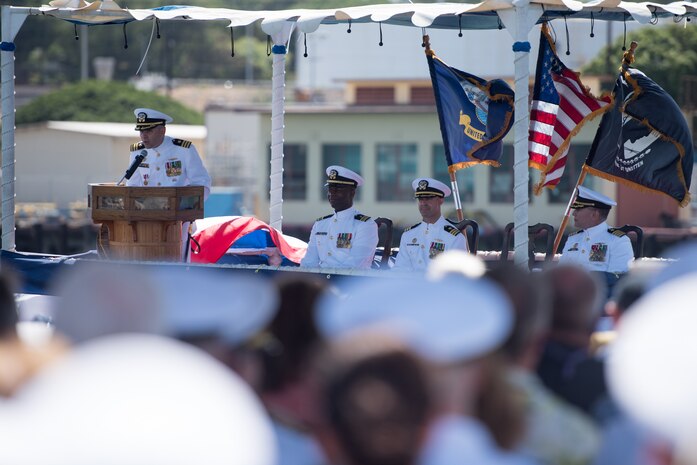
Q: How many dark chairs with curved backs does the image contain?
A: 4